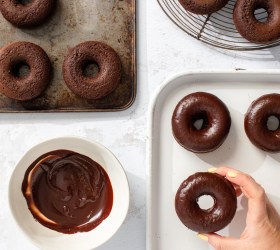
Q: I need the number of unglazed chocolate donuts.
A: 5